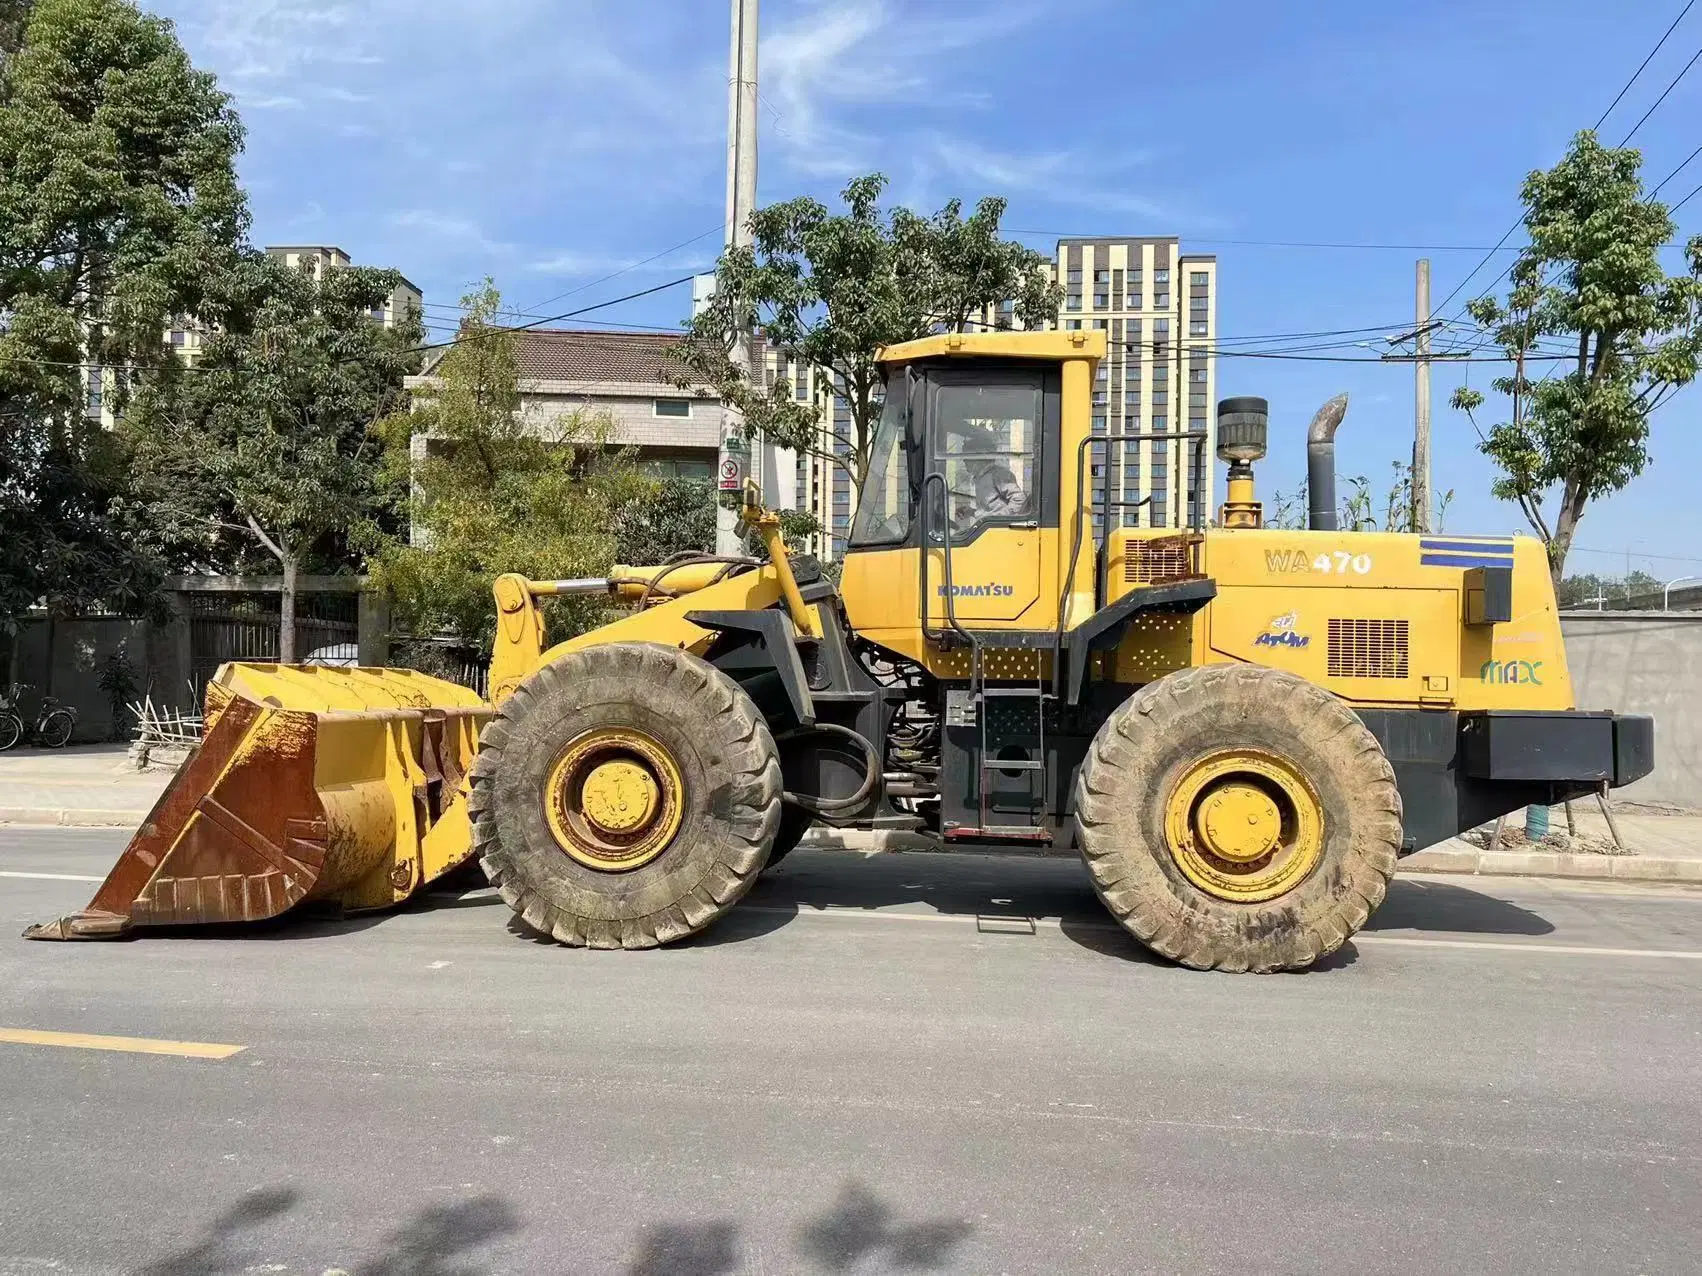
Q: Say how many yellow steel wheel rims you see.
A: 2